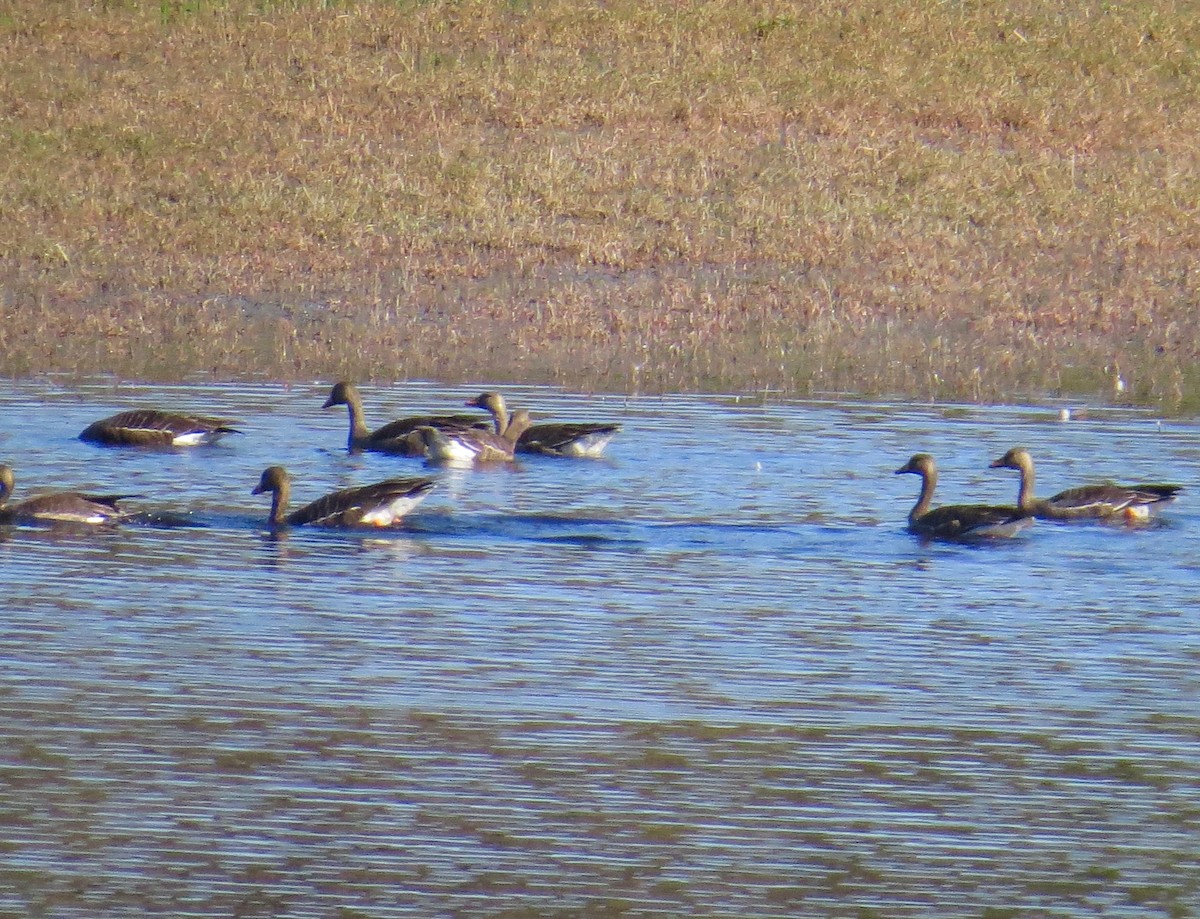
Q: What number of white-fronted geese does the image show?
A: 8